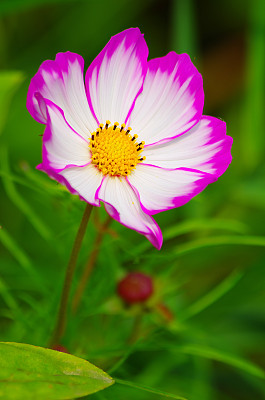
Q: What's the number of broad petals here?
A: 8